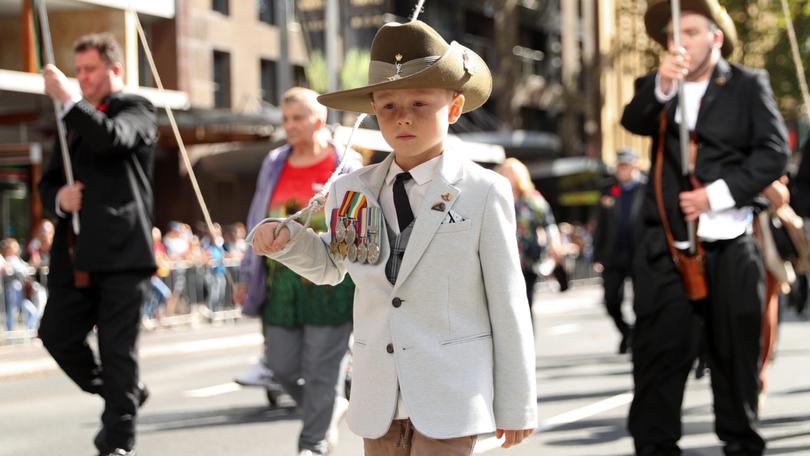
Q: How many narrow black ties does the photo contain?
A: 1